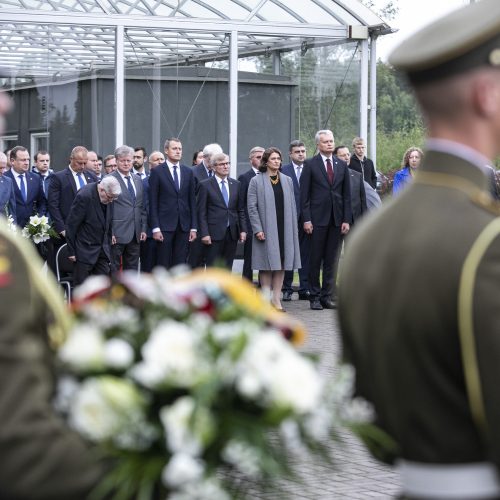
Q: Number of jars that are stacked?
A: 0